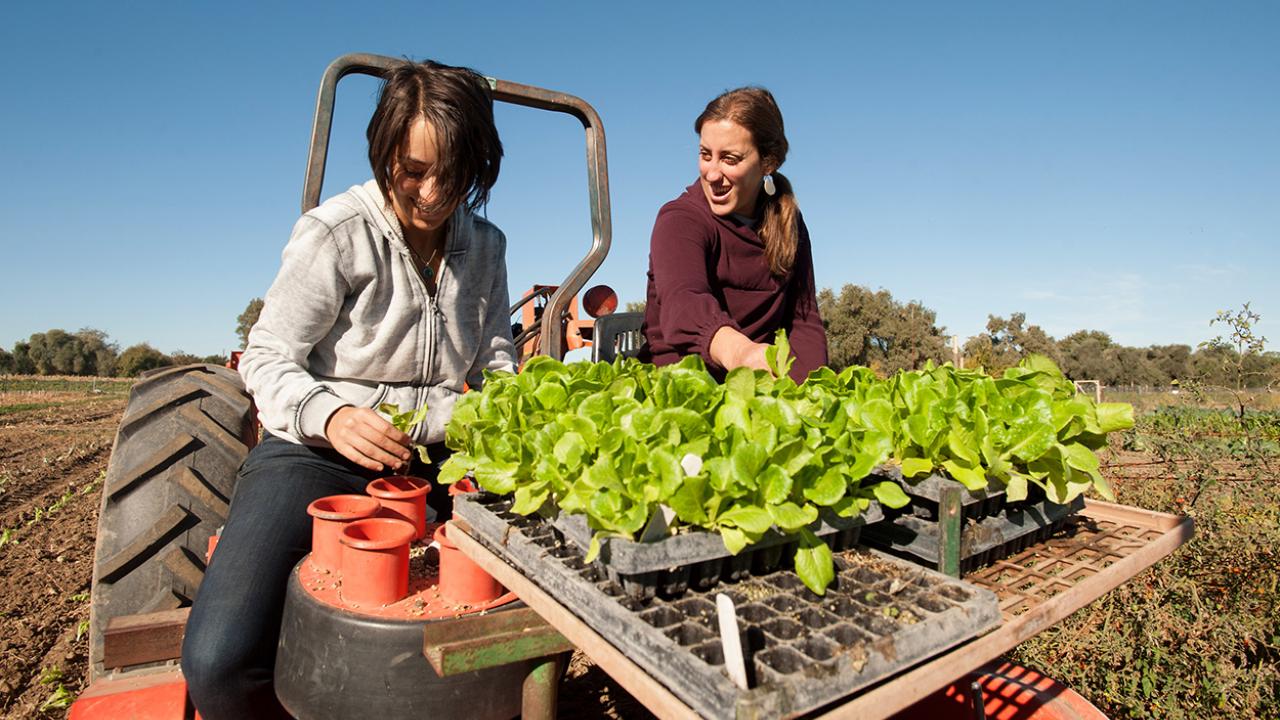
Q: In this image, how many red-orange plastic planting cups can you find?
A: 5